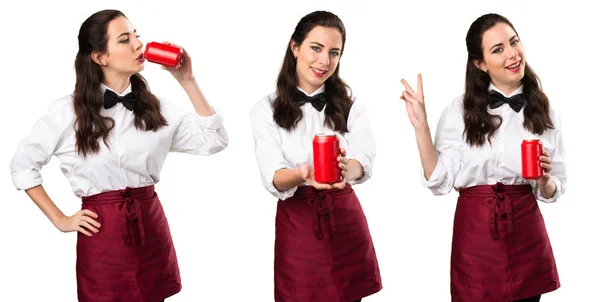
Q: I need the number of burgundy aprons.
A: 3